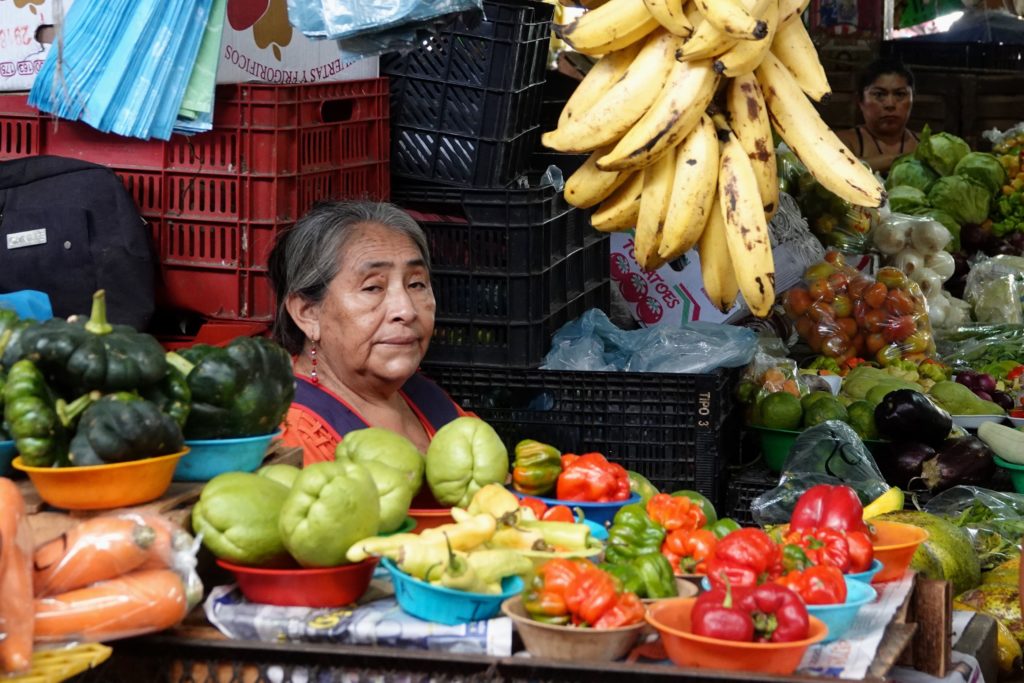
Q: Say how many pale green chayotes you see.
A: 6